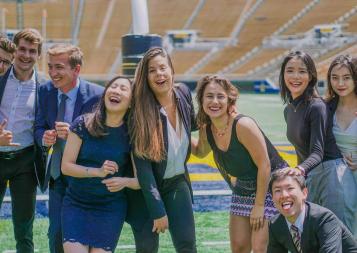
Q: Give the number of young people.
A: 9